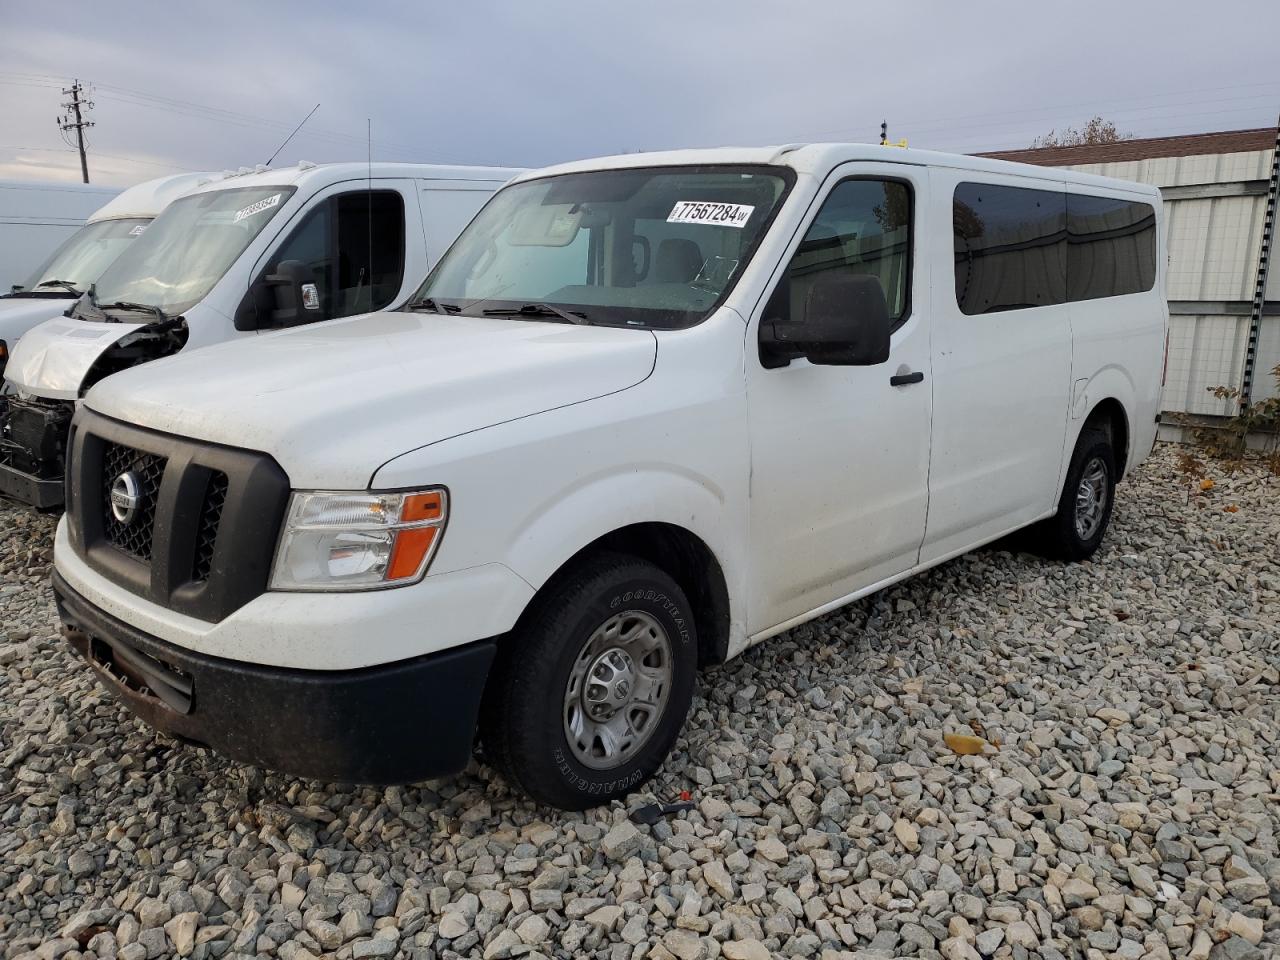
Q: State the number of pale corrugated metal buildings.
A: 1